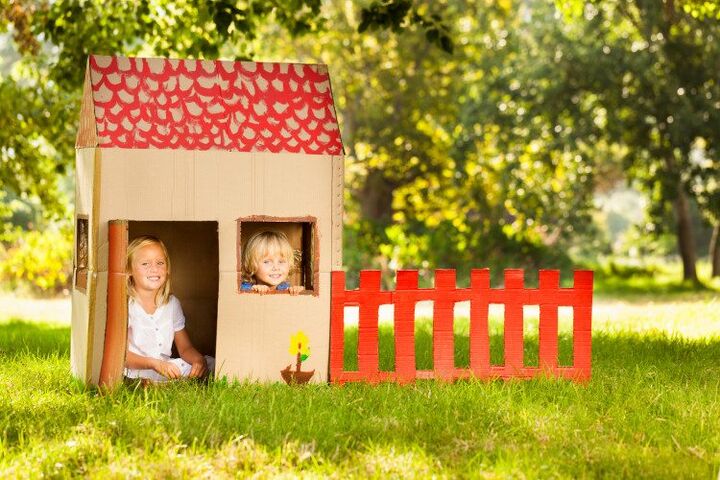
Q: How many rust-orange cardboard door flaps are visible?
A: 1